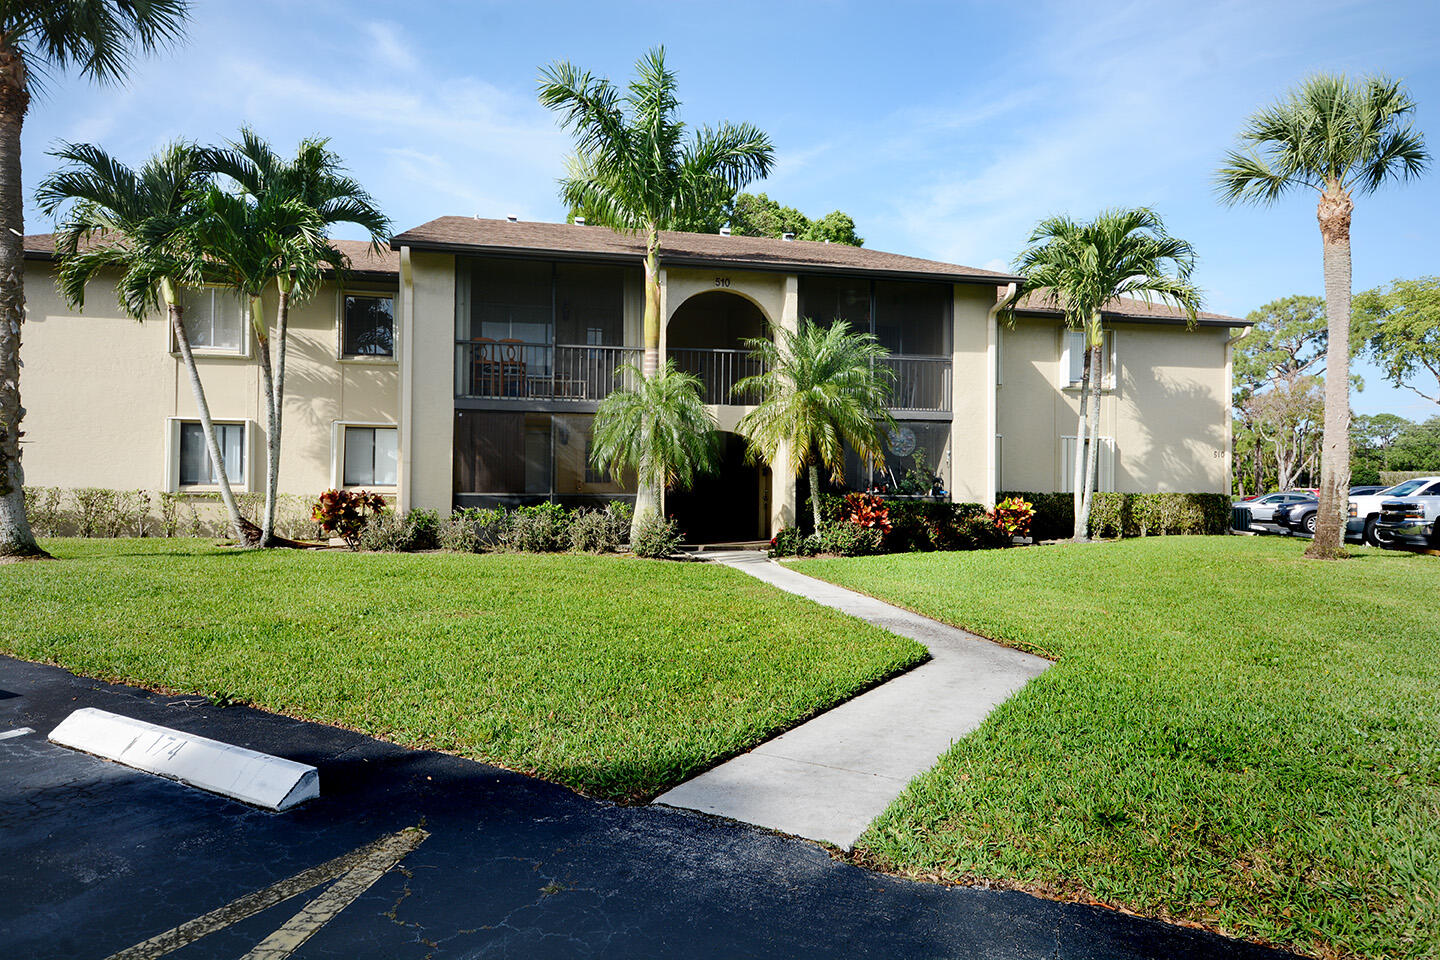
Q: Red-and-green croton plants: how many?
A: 3